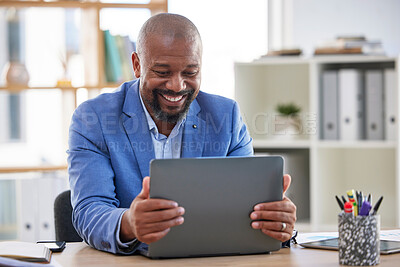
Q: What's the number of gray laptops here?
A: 1